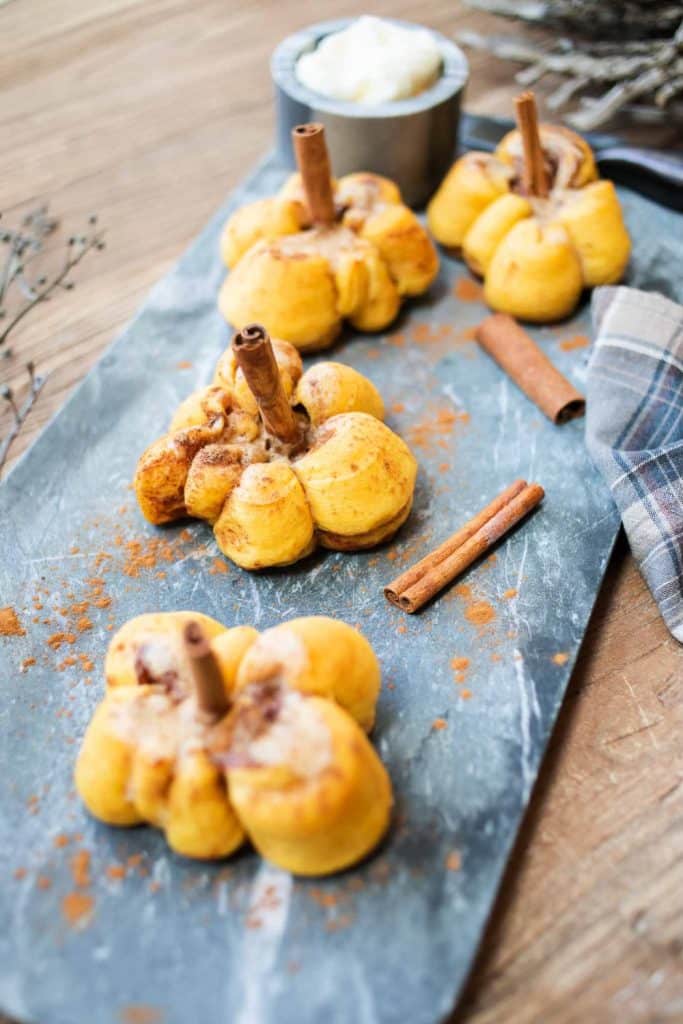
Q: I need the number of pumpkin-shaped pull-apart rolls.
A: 4